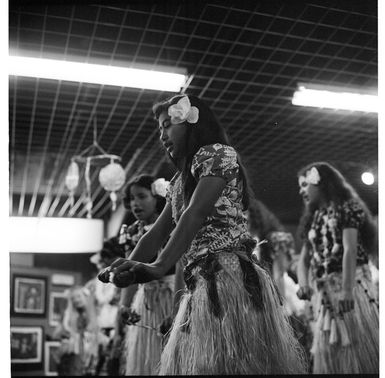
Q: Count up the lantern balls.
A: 2